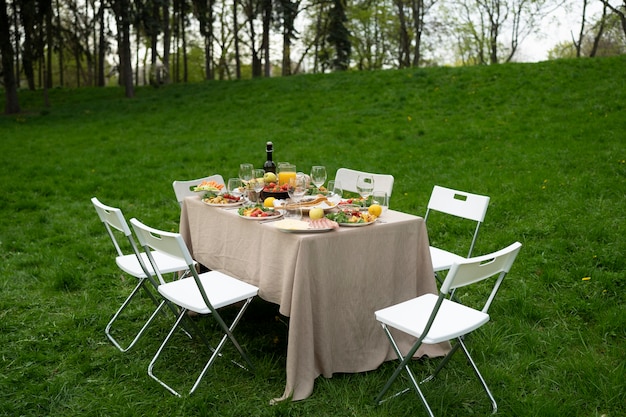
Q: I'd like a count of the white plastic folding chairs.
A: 6